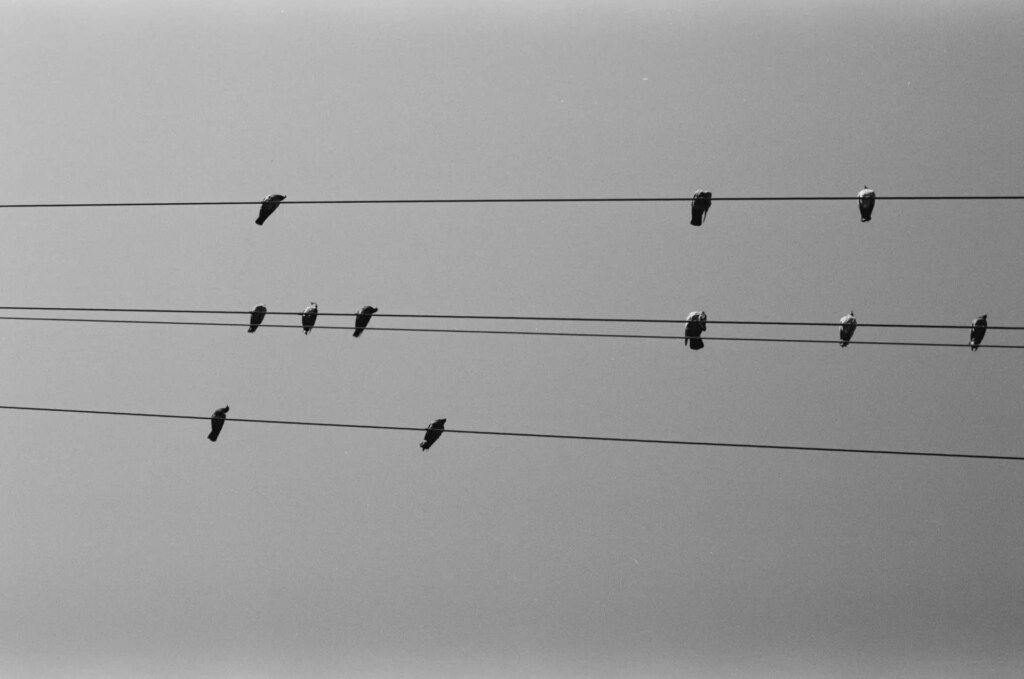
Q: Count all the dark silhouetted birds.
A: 11